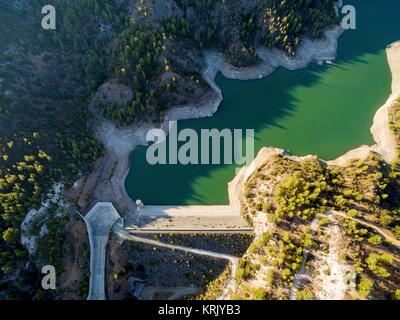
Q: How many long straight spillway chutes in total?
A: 1